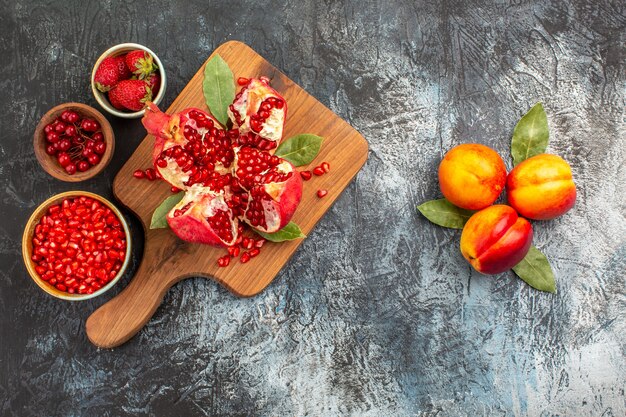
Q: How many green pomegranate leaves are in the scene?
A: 4